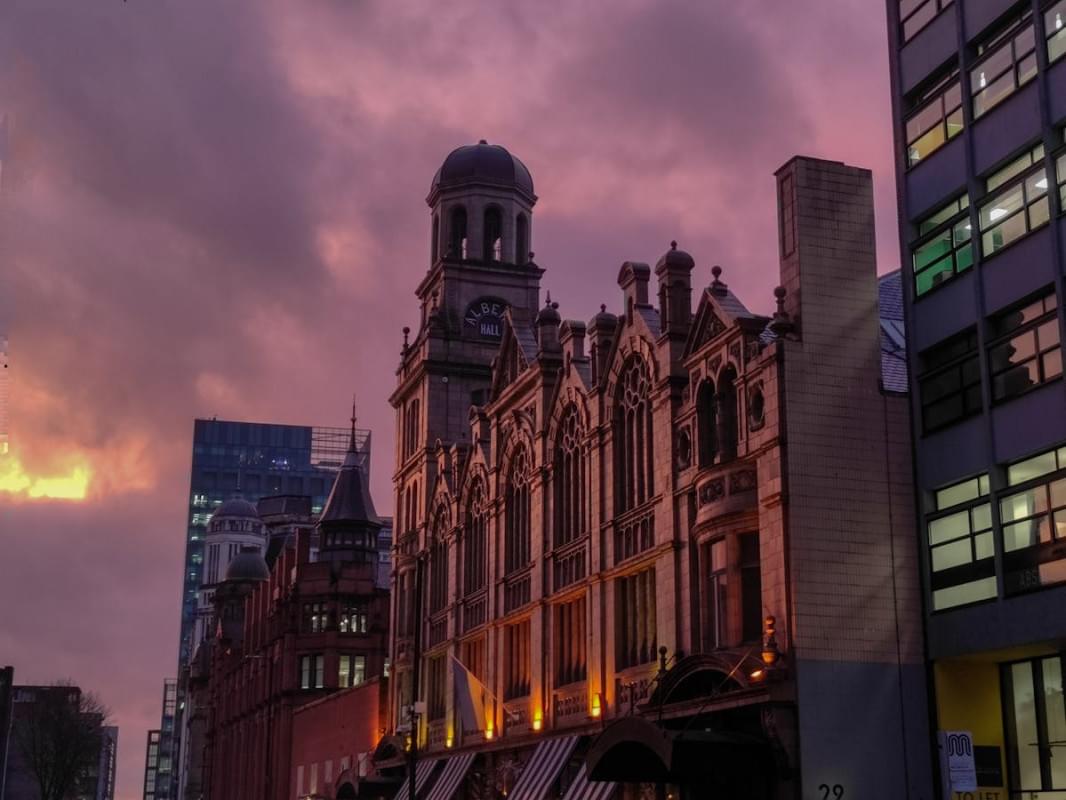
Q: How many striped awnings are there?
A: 4